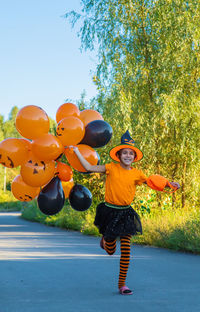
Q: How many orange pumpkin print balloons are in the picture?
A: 4